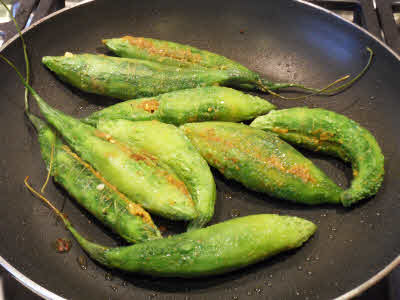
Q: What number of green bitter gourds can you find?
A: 9